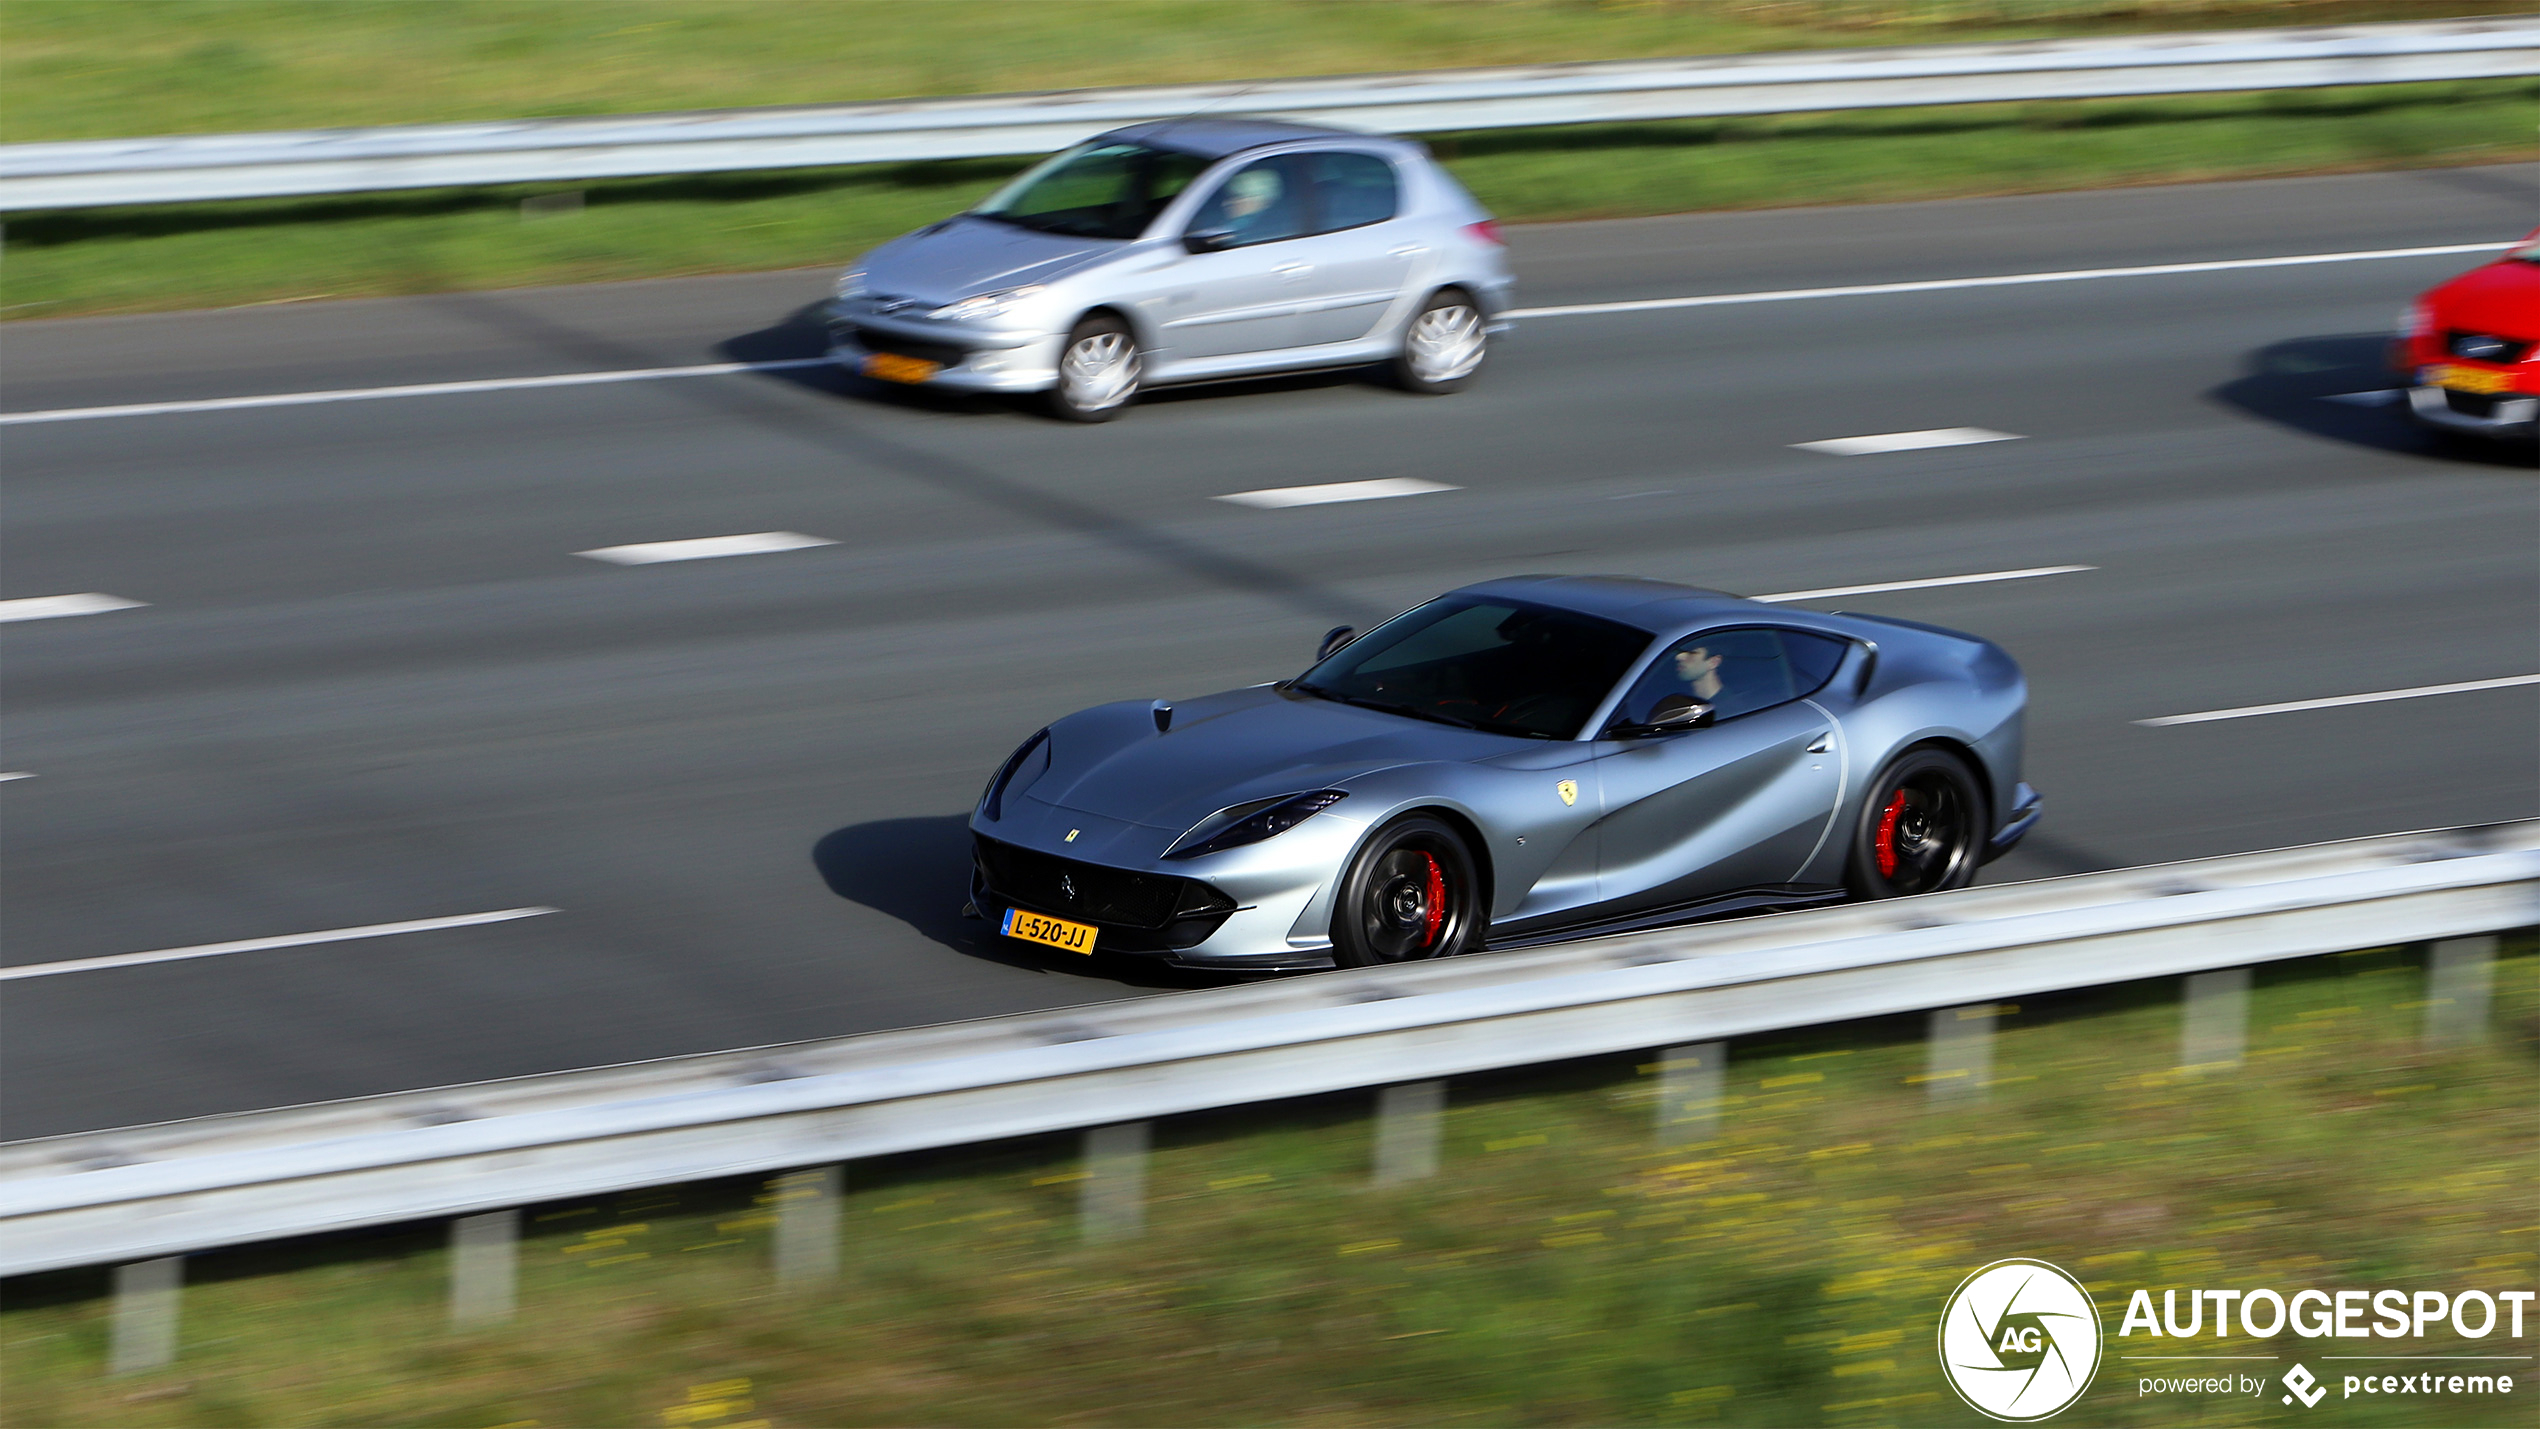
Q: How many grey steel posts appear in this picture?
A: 9